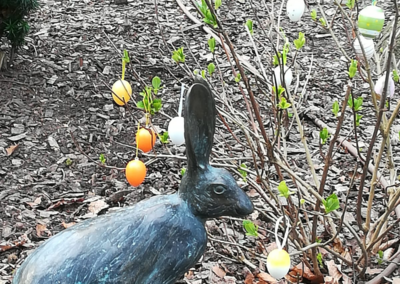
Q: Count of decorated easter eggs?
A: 10